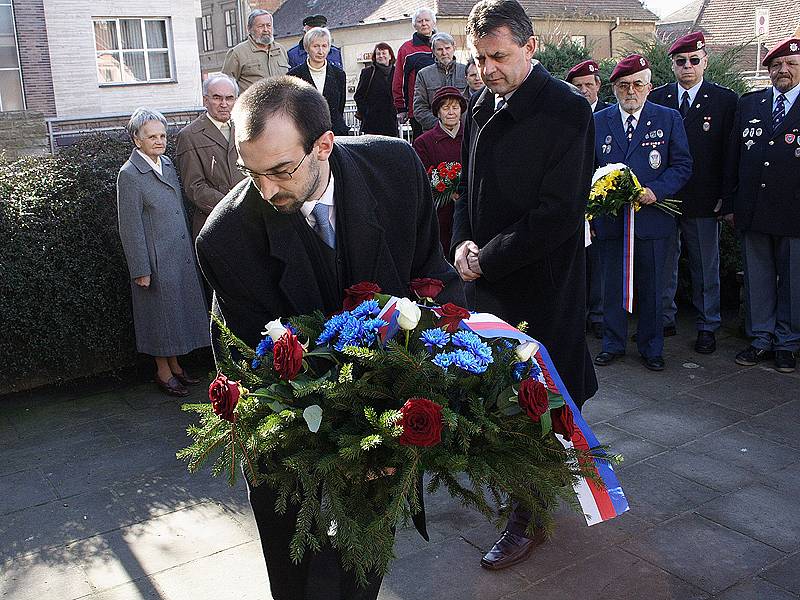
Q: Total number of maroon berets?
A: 4